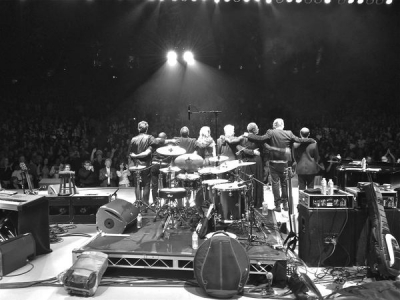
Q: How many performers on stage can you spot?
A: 8